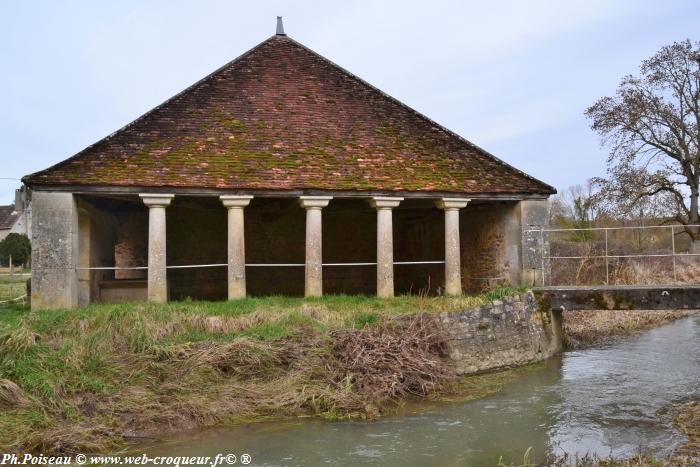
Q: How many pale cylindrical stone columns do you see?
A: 5